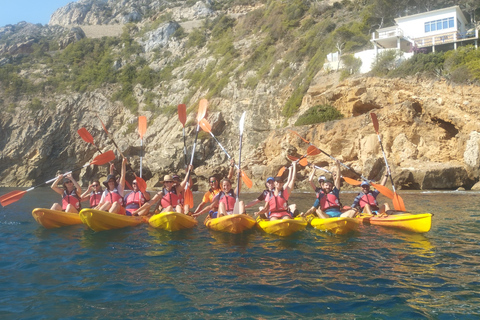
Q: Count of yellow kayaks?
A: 7